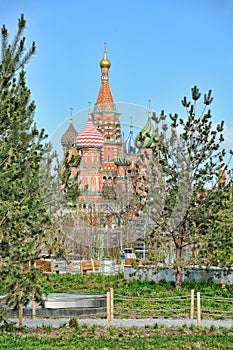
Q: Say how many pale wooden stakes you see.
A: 6